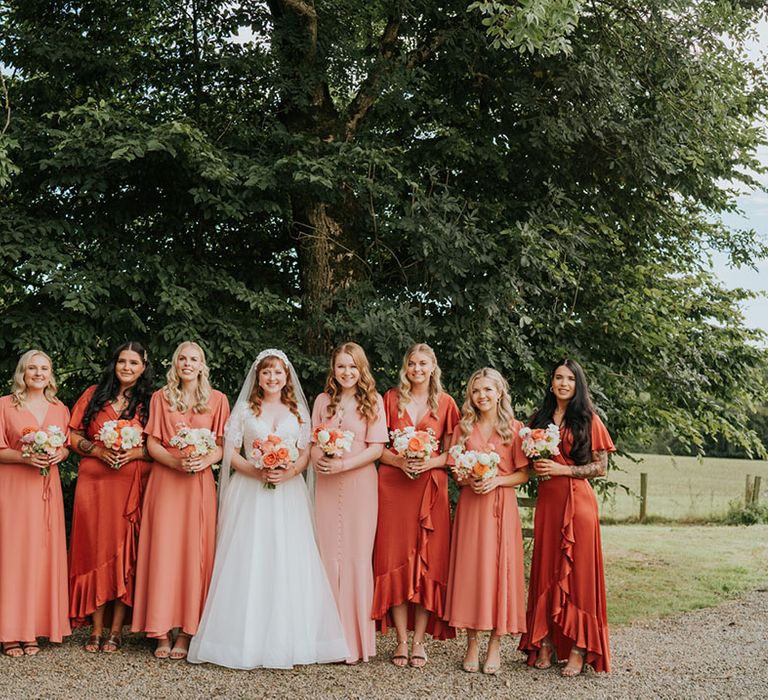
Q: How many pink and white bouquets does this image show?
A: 8